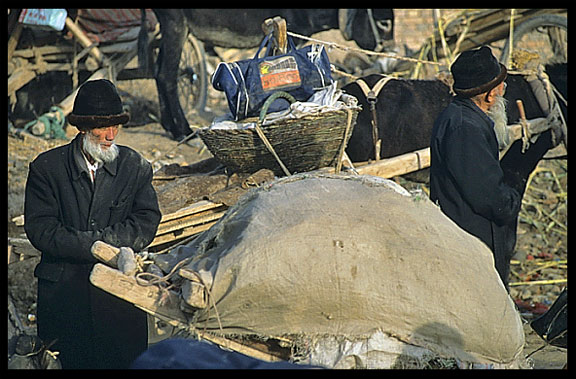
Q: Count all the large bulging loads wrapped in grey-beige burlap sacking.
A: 1